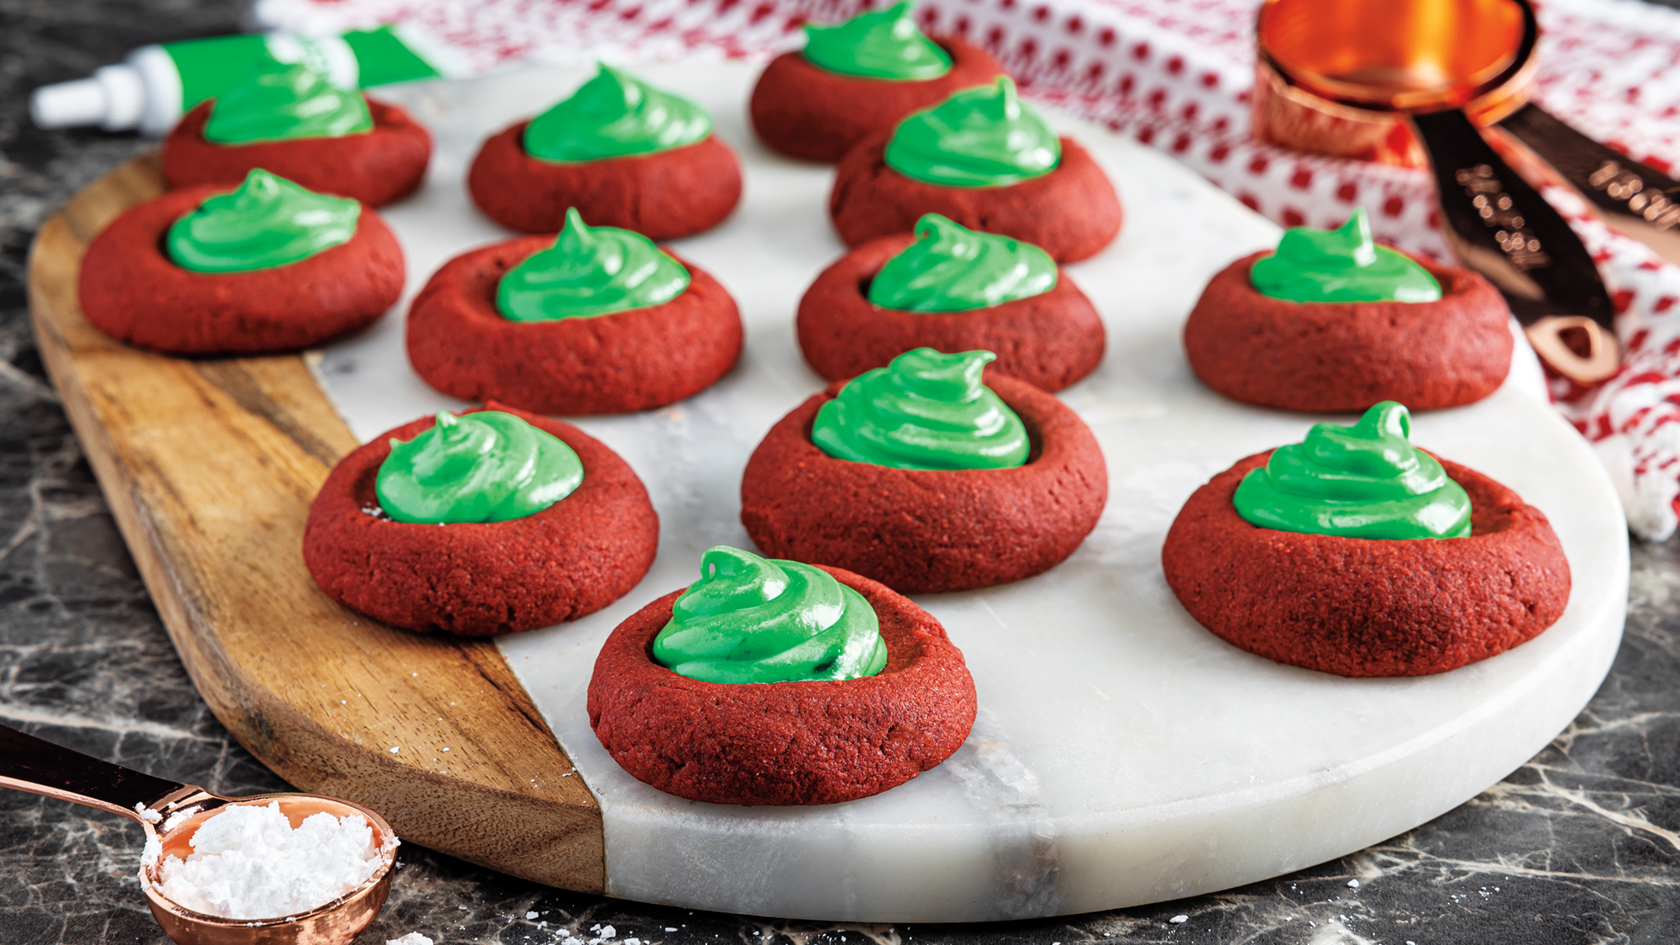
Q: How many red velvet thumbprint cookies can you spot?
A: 12